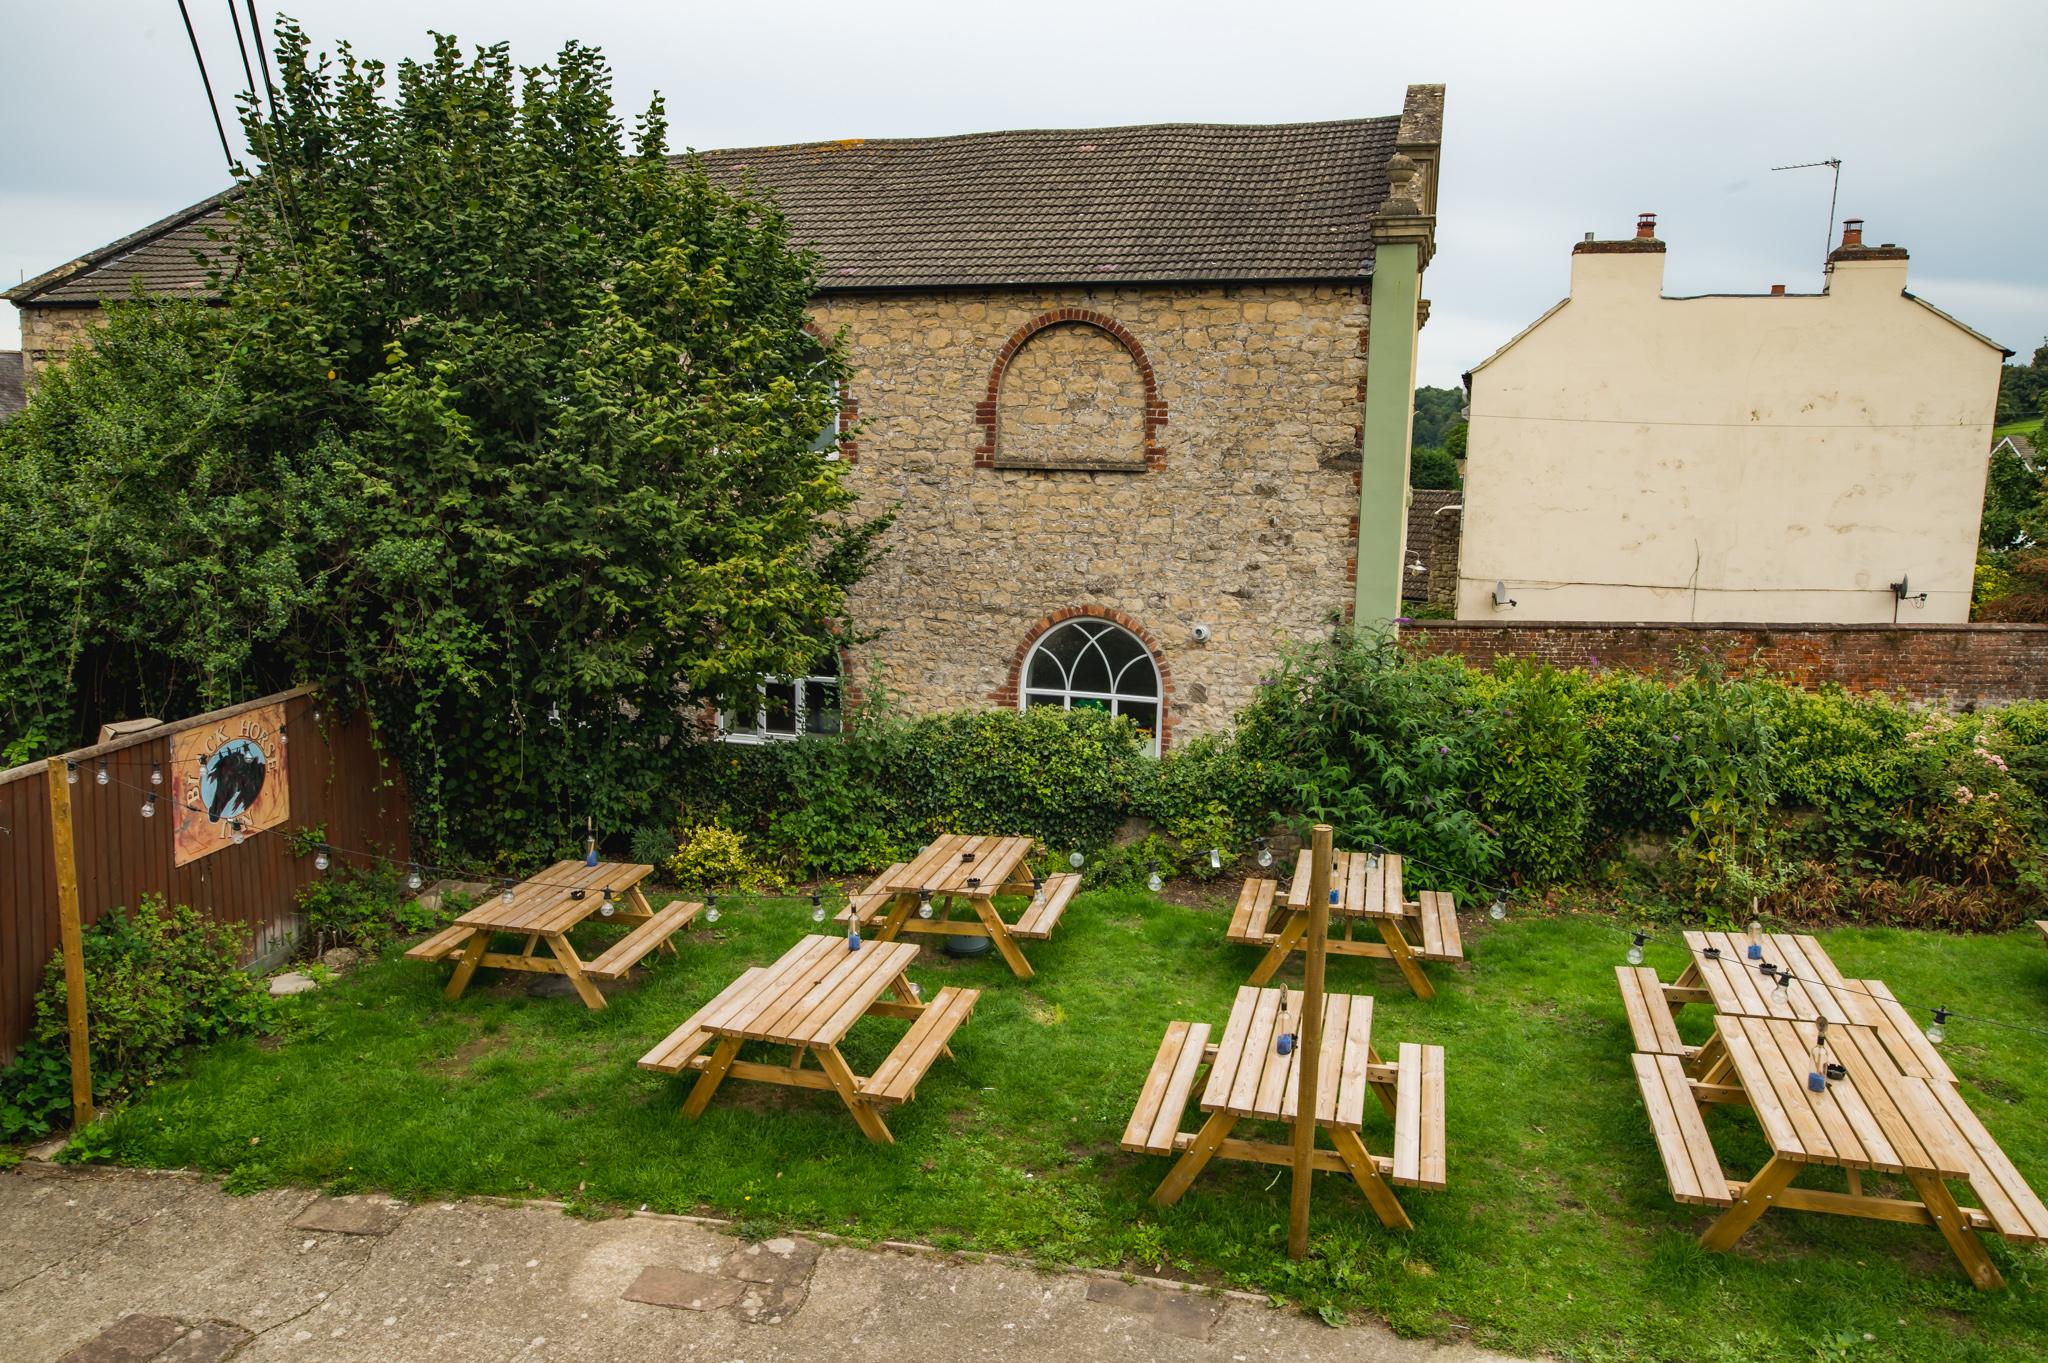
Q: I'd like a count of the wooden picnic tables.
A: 7